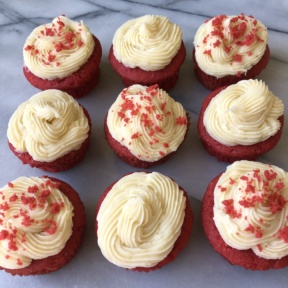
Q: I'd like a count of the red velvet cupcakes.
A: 9